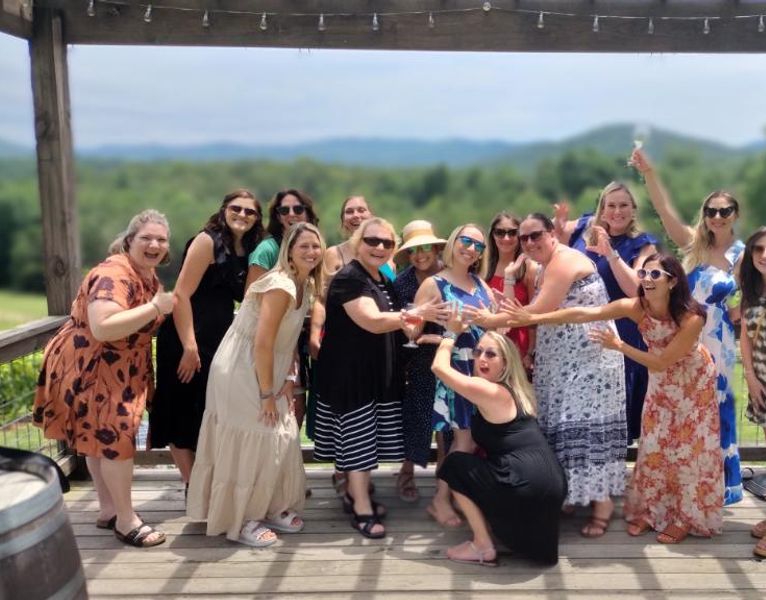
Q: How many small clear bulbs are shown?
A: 13